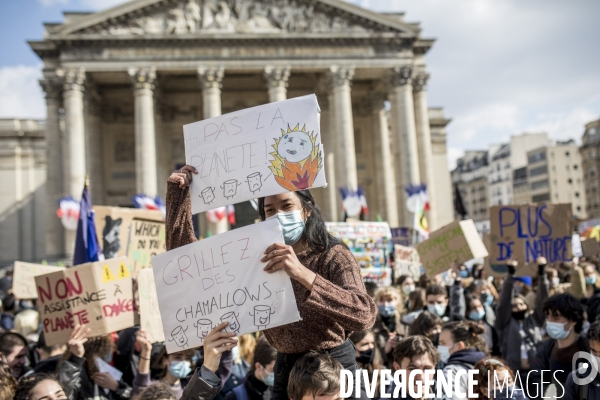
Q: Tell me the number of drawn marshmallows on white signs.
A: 7